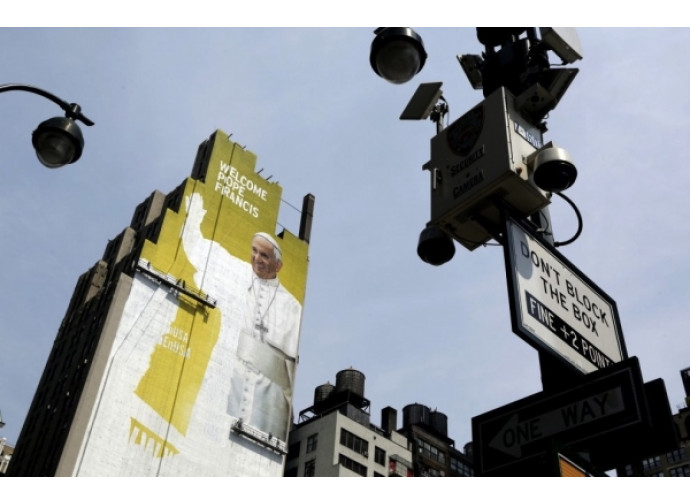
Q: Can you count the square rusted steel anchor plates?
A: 0